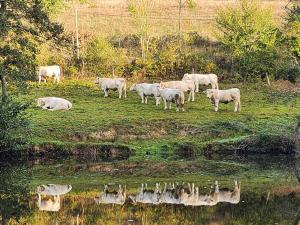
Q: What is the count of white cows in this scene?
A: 8